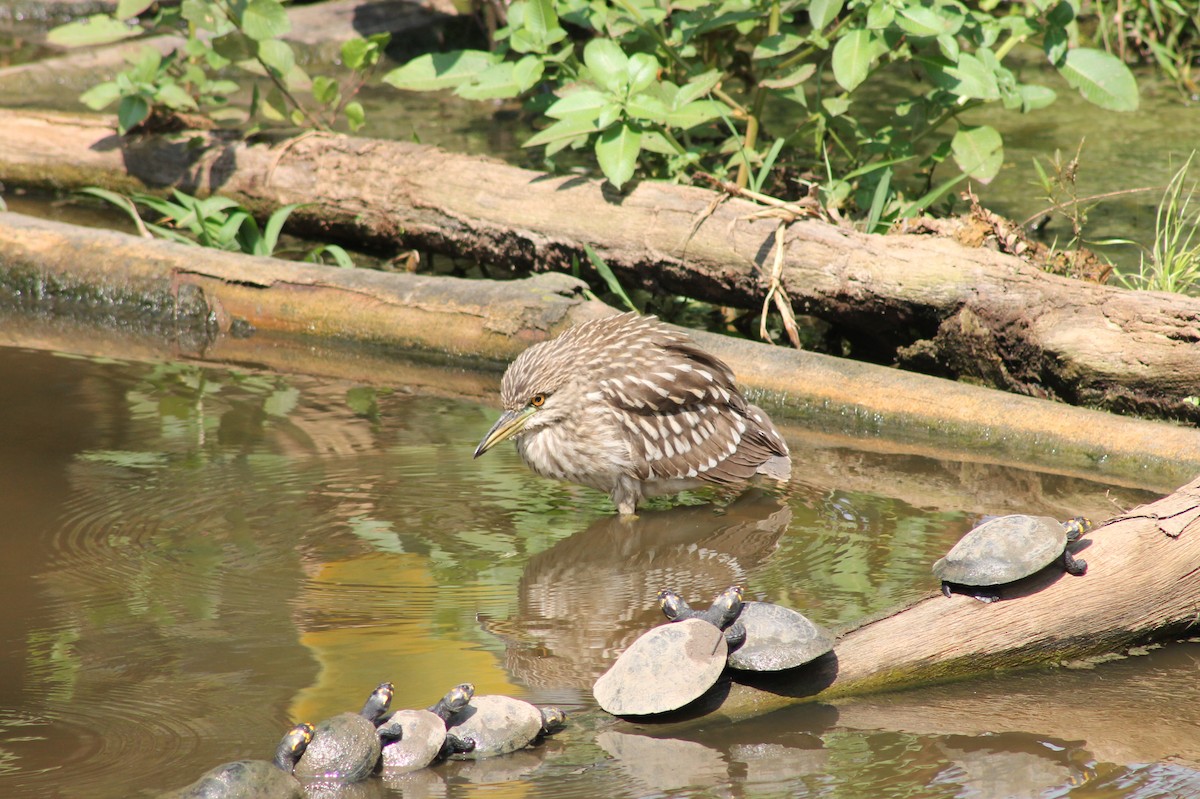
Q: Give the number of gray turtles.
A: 7